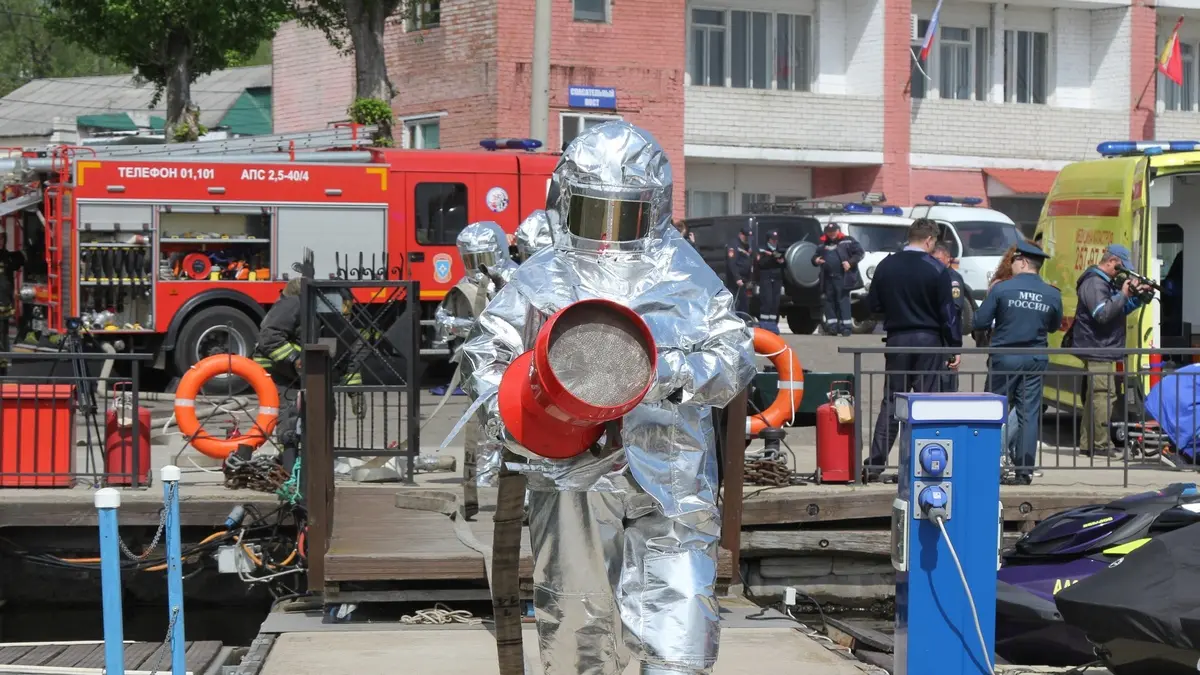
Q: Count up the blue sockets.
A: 2